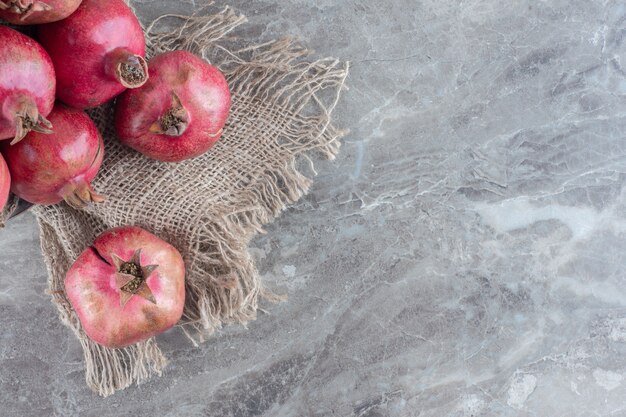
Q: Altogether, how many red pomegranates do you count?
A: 7